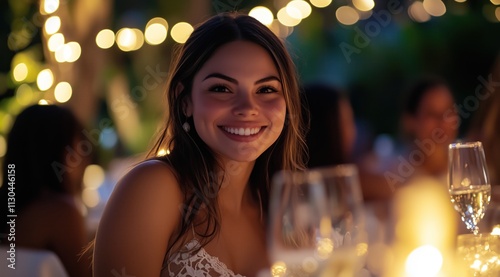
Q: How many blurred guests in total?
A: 3